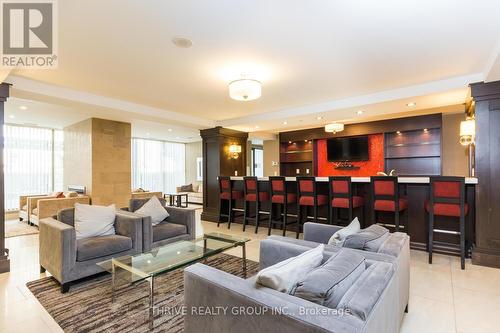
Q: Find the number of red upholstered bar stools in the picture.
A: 7